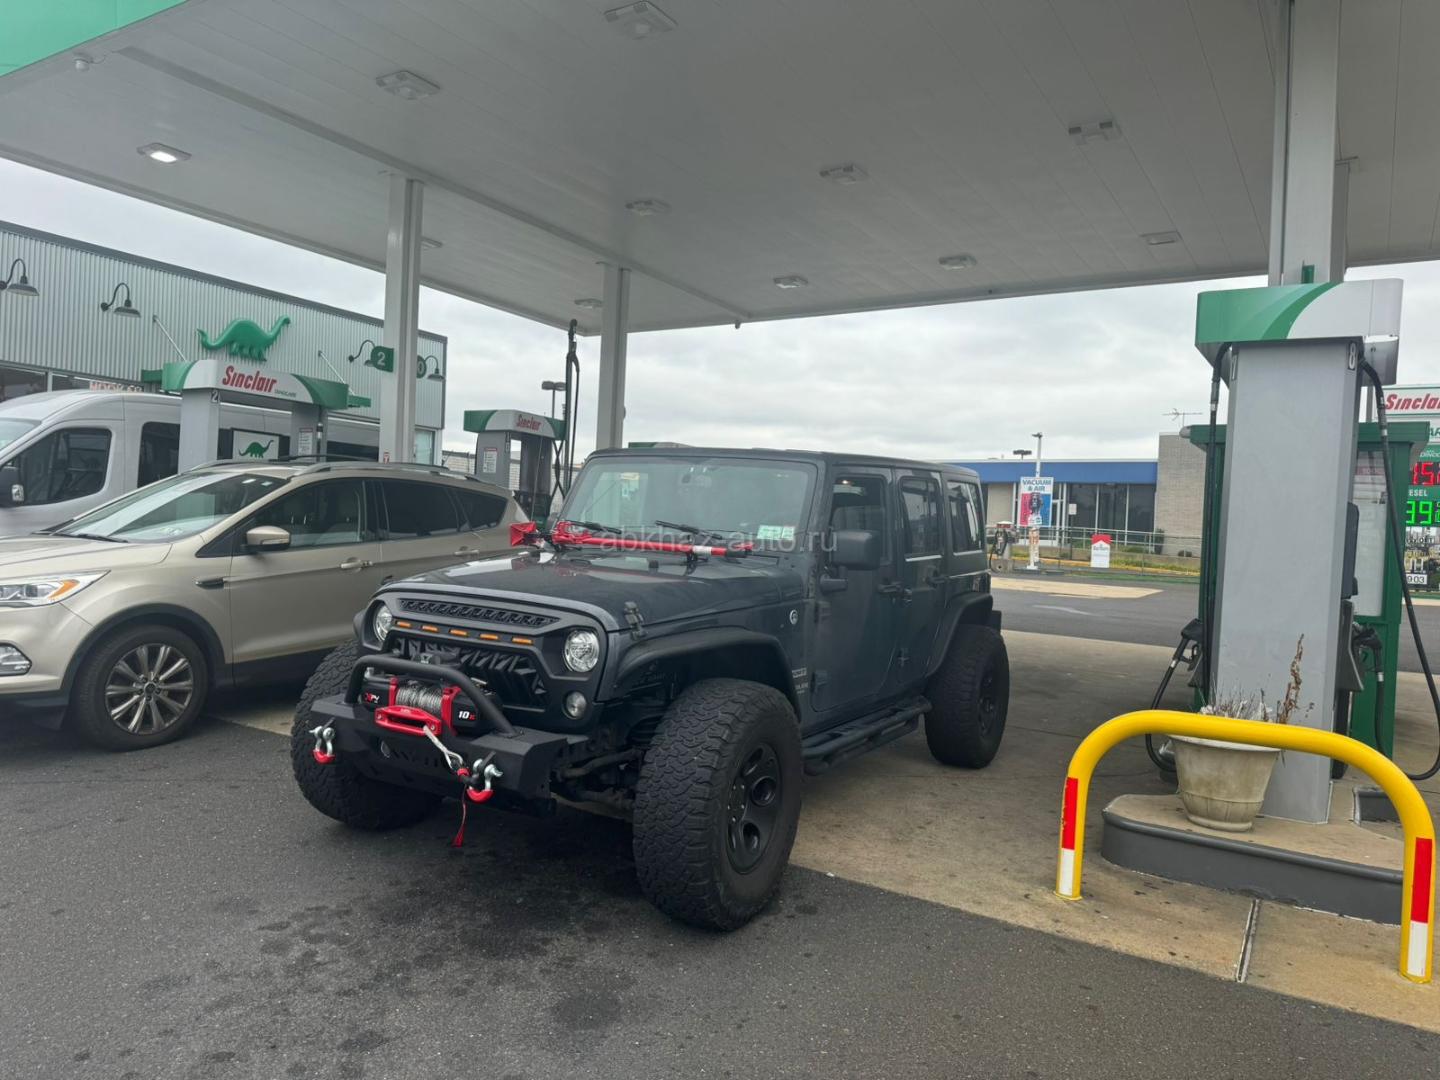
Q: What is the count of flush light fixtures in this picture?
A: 11